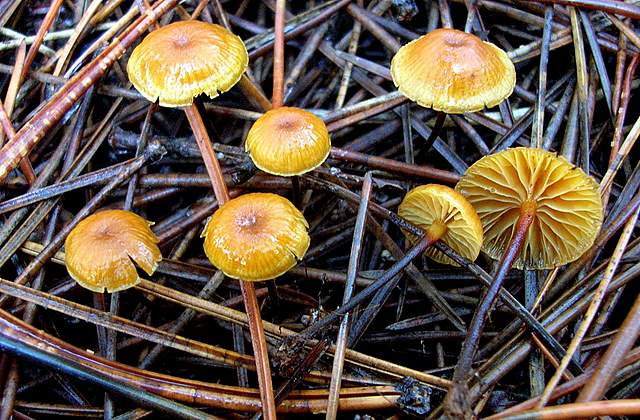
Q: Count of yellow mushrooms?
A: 7